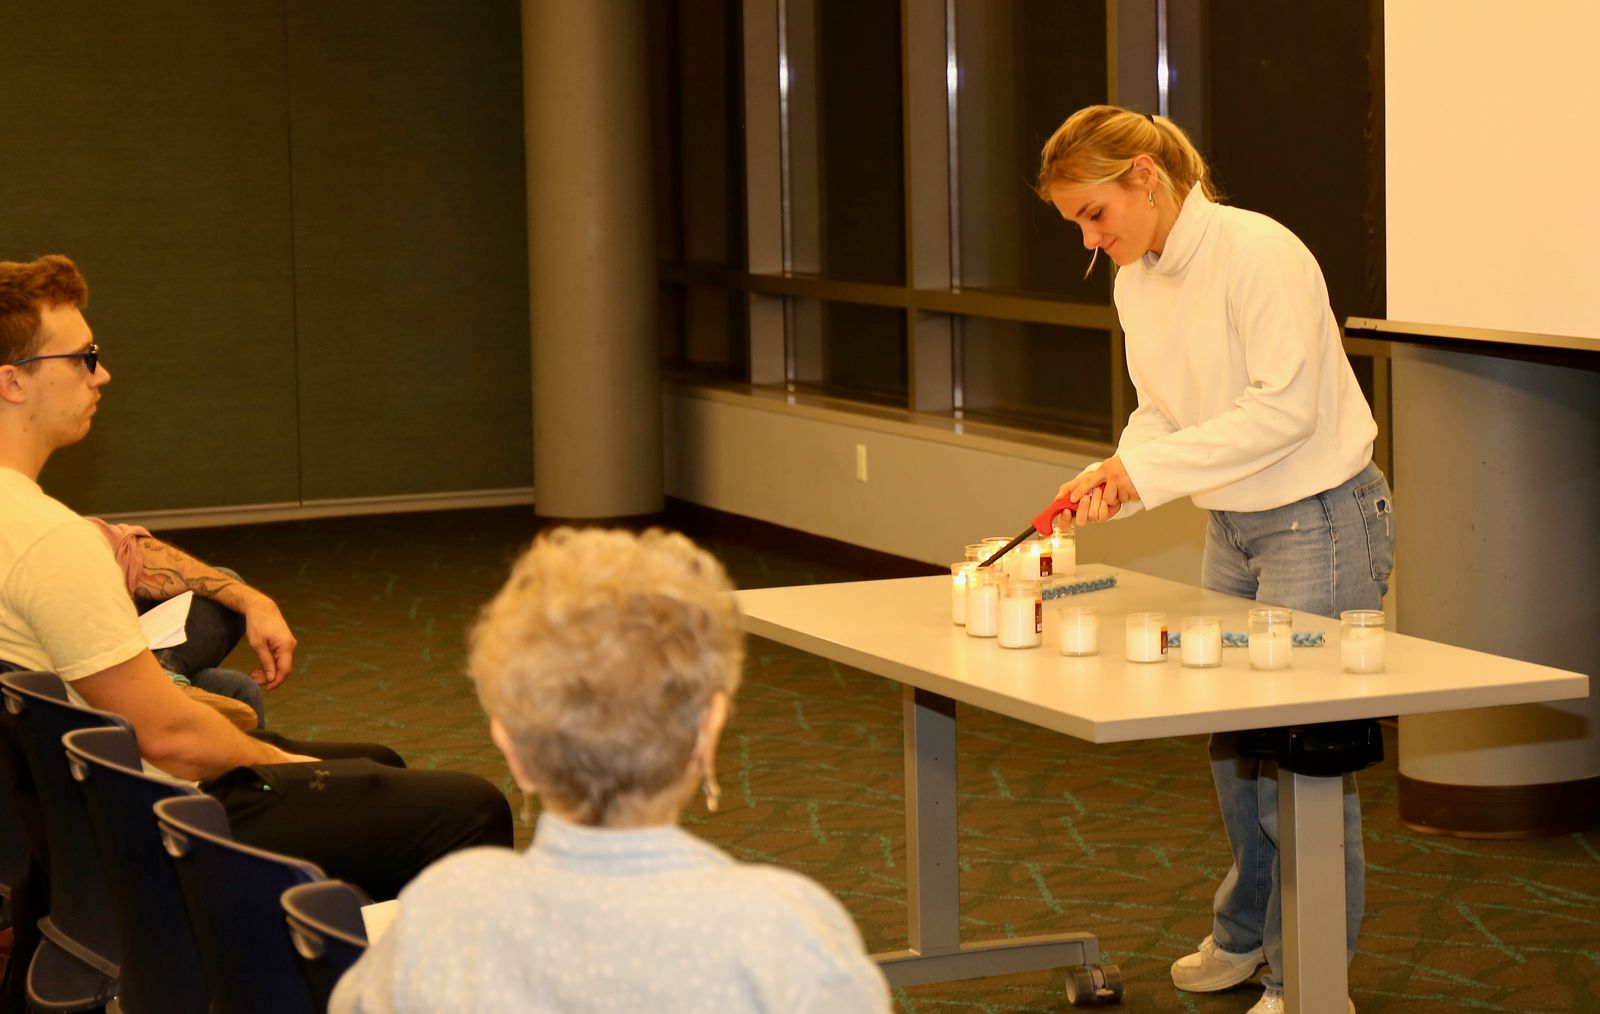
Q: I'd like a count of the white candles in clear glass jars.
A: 12